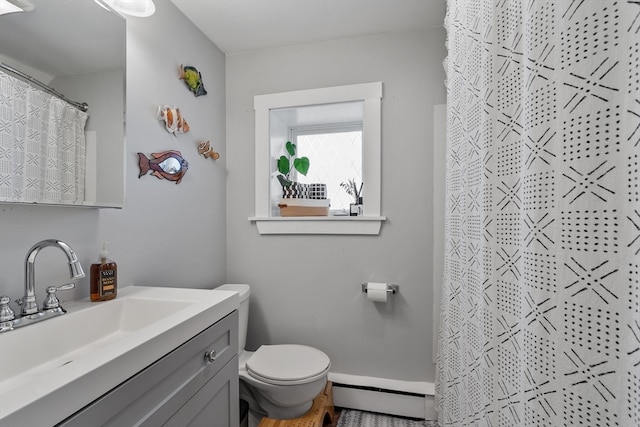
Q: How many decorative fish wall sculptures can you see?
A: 4